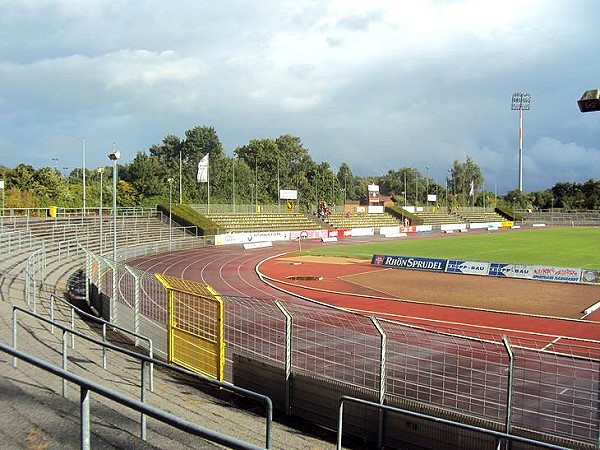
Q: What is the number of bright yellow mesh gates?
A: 1